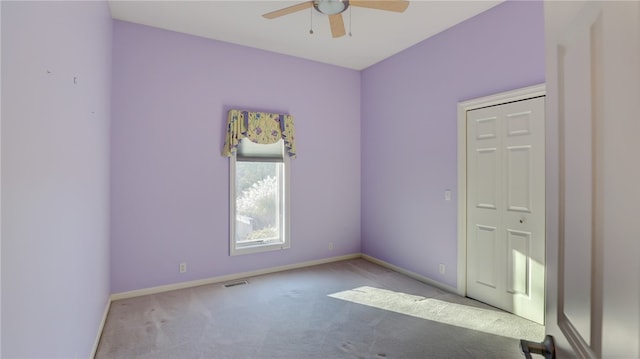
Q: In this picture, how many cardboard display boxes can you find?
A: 0